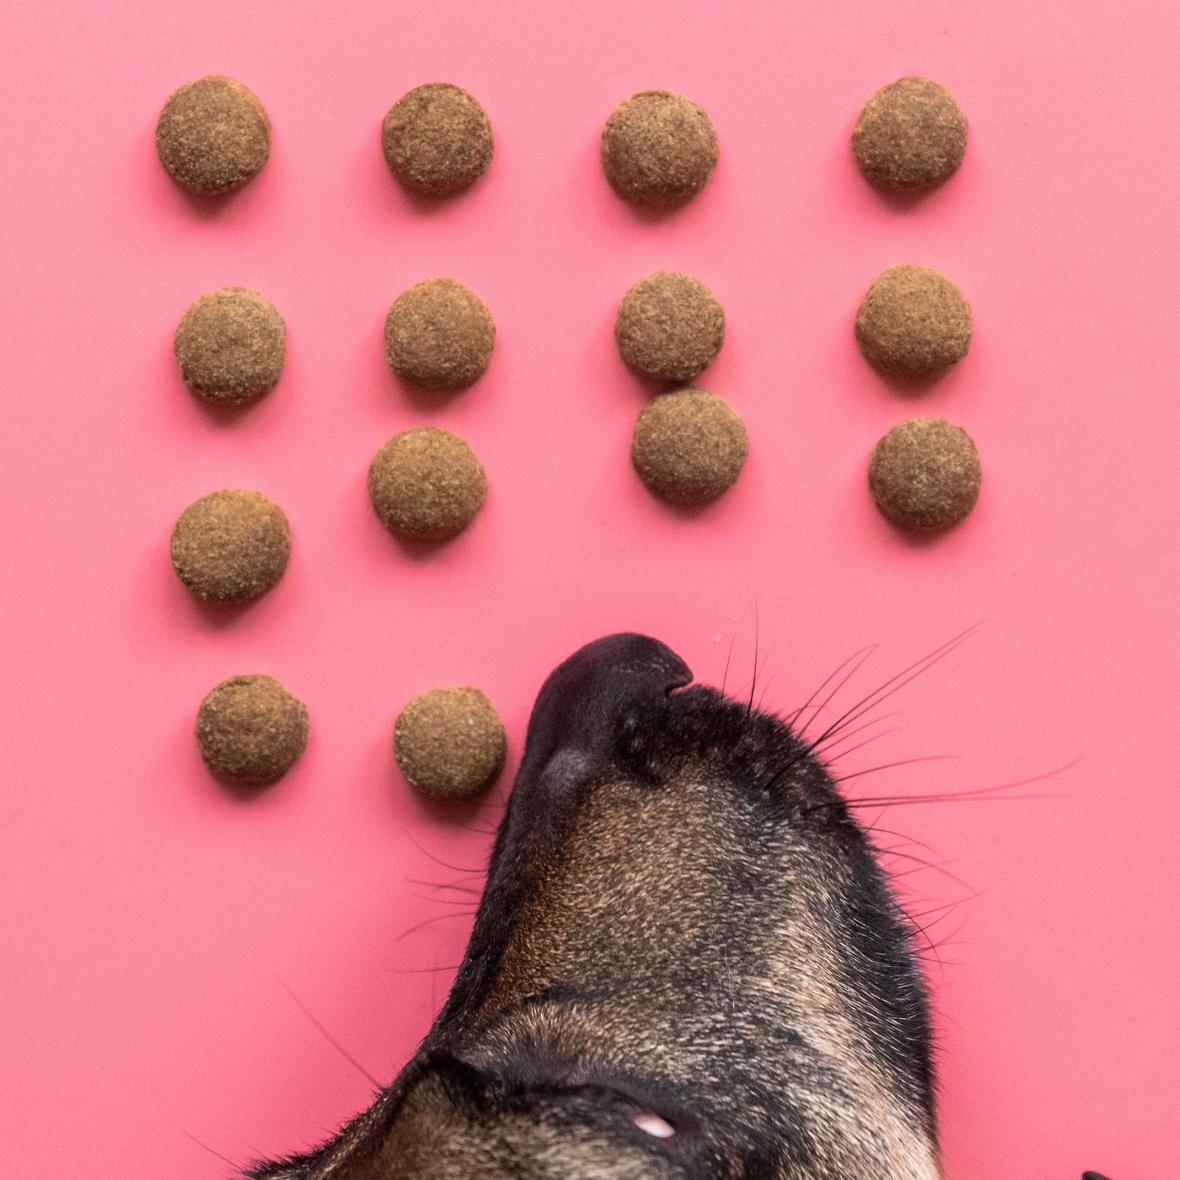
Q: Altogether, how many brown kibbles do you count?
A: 14